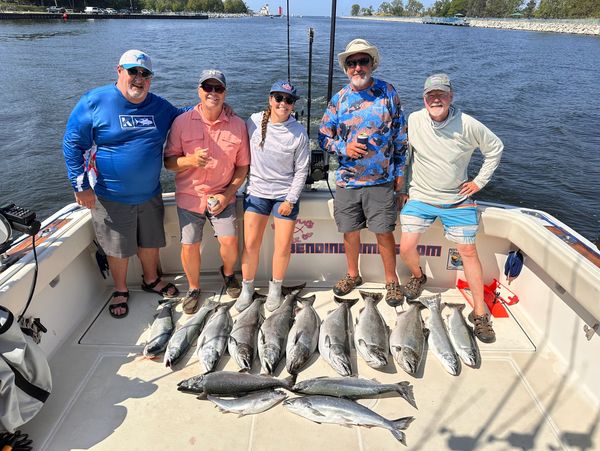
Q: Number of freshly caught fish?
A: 15